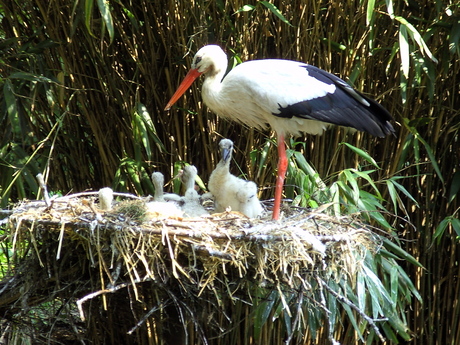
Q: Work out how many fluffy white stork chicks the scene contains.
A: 4